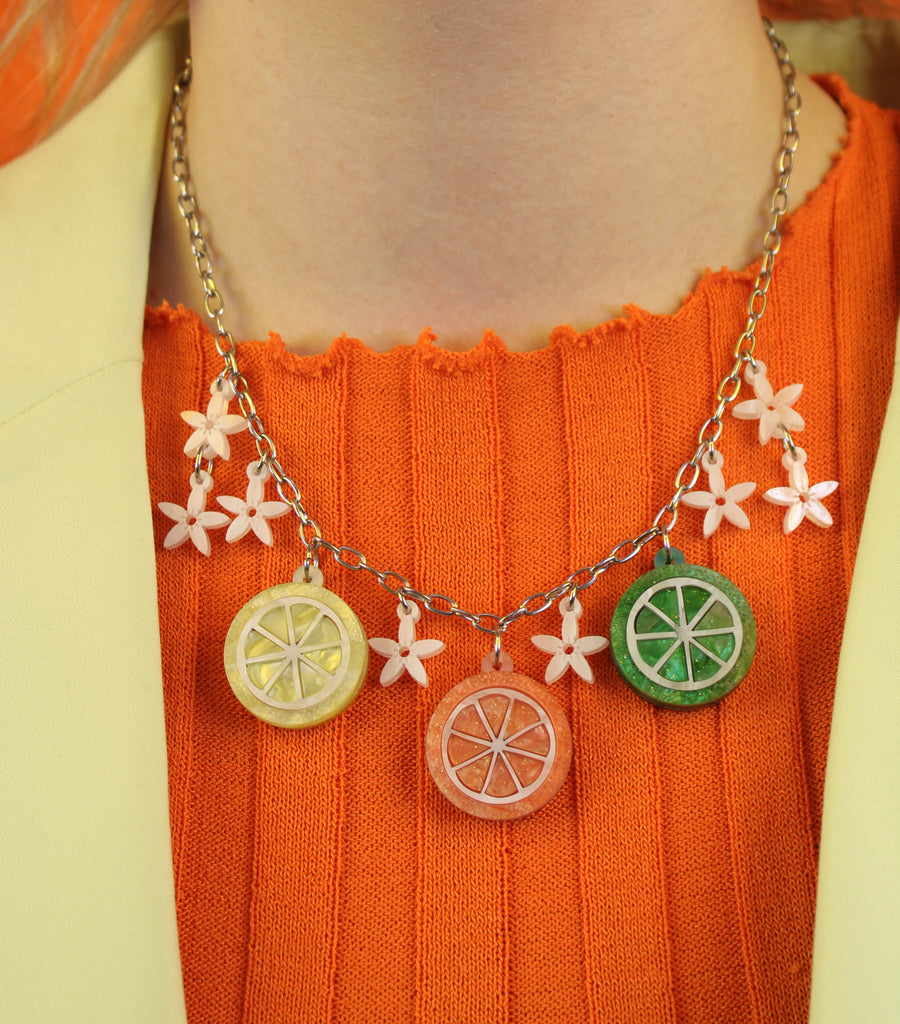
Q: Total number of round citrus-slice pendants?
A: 3